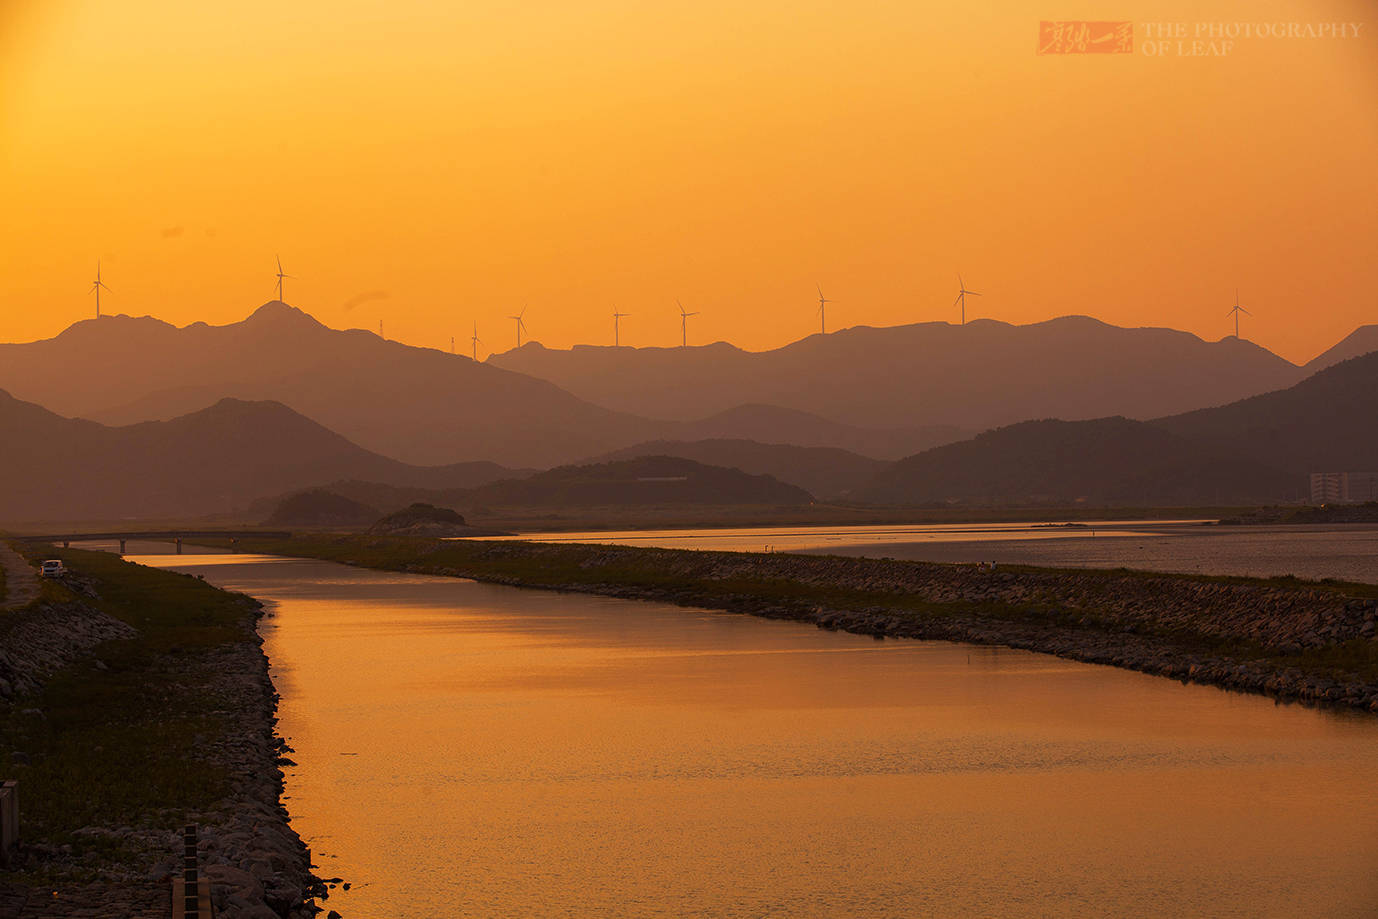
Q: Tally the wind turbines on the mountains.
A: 9